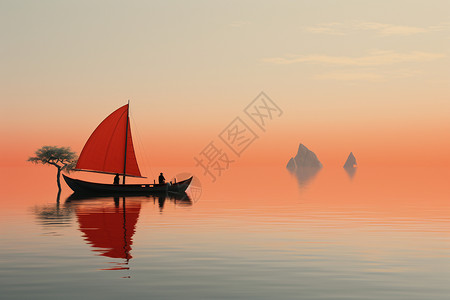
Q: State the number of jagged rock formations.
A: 2